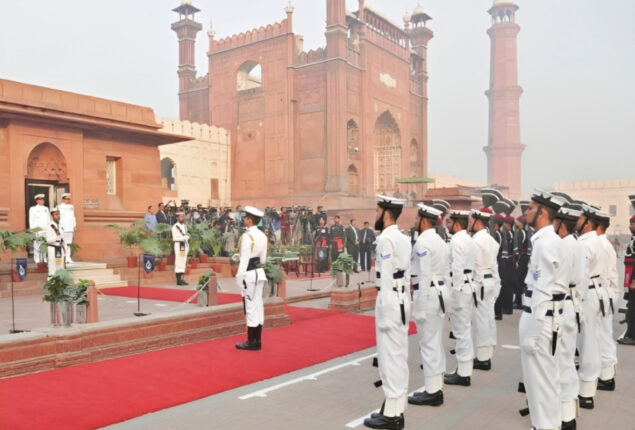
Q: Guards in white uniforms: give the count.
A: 13